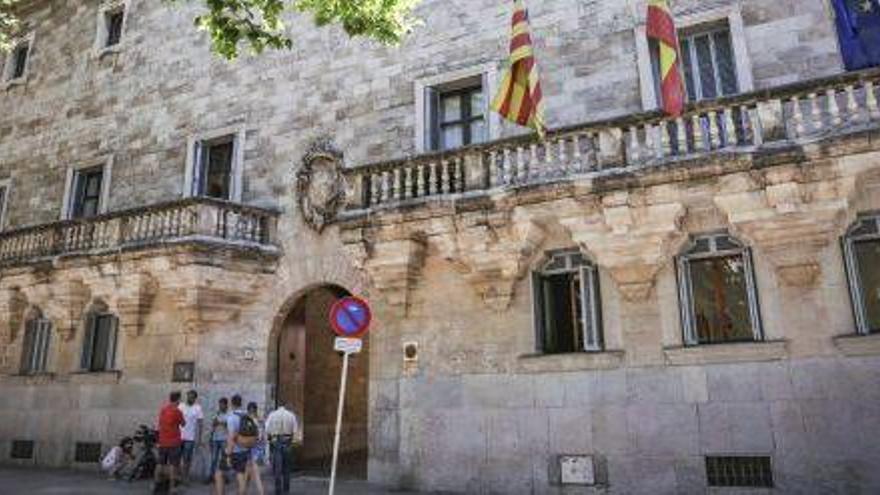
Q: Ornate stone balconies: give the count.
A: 2